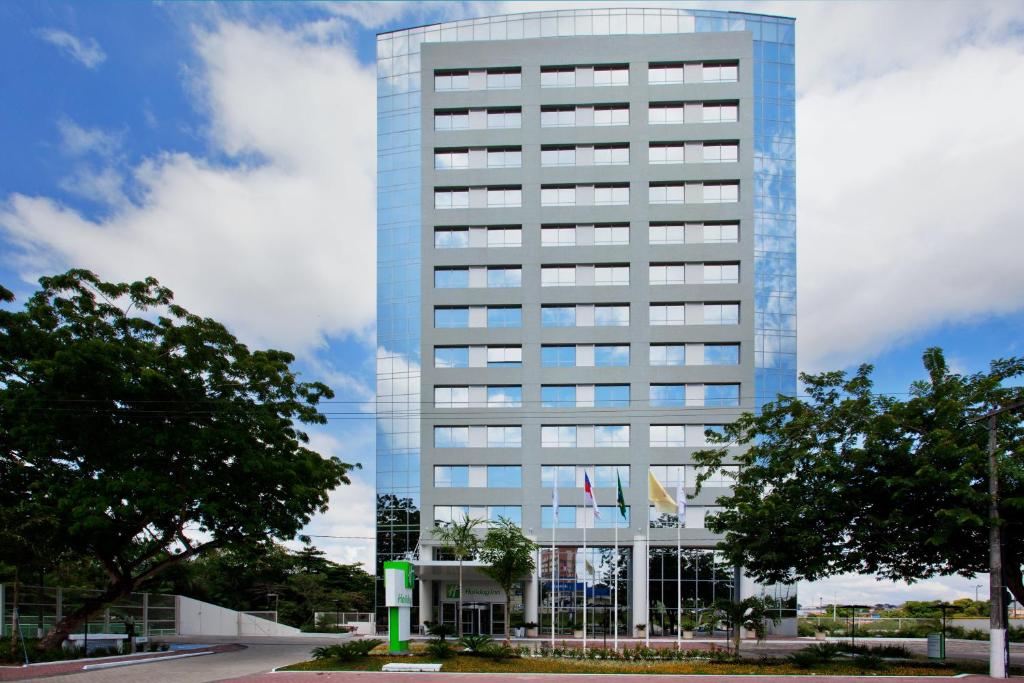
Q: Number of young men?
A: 0